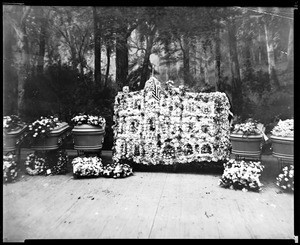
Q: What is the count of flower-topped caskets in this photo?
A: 5